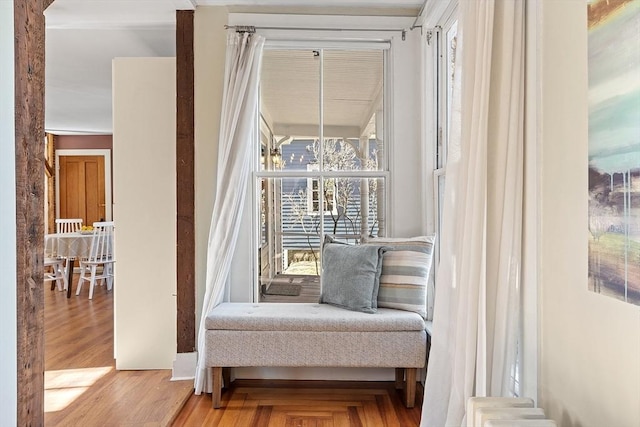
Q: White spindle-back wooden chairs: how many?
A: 3